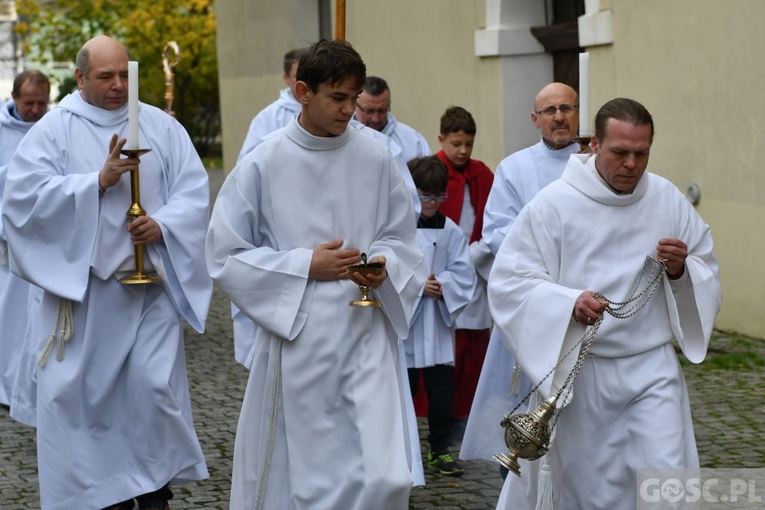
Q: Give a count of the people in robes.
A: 9